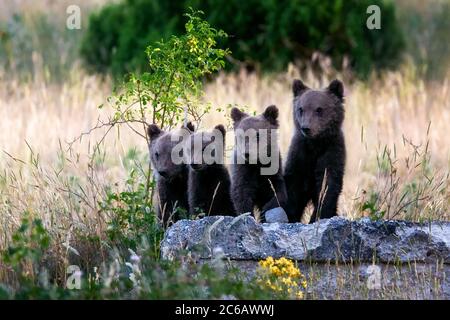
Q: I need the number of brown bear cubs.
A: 4